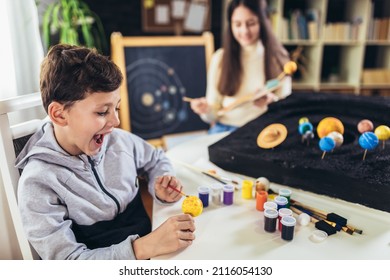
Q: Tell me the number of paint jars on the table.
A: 11